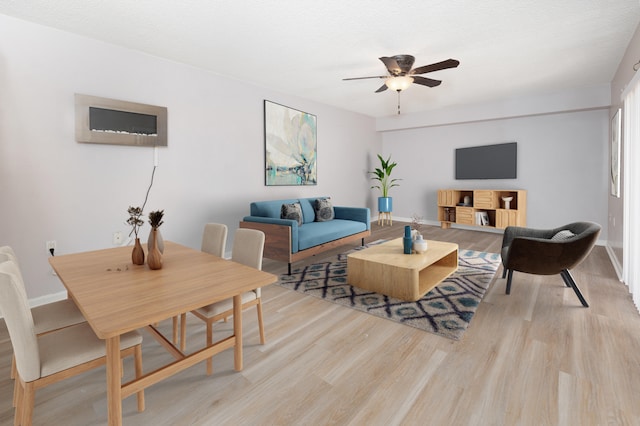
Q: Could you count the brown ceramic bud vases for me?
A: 2